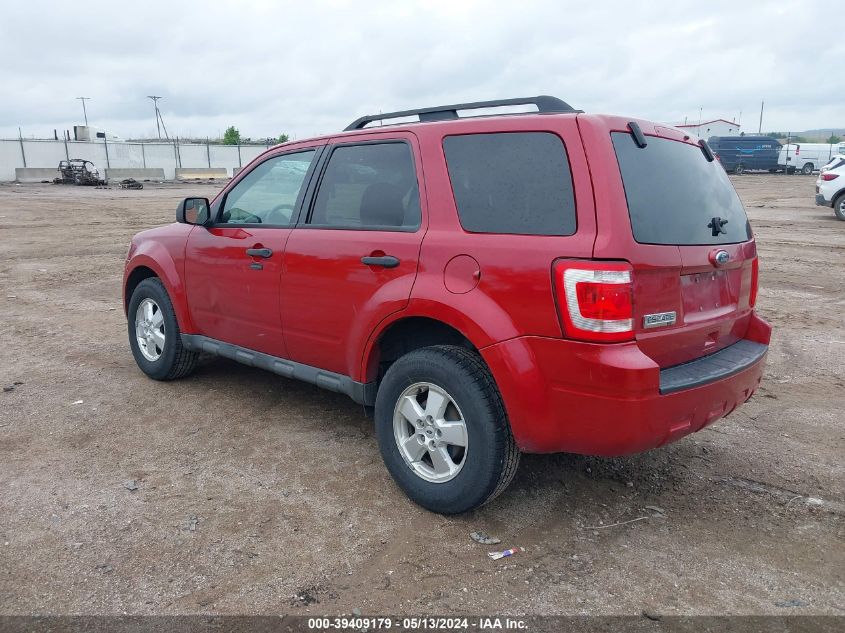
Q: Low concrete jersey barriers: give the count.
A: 4